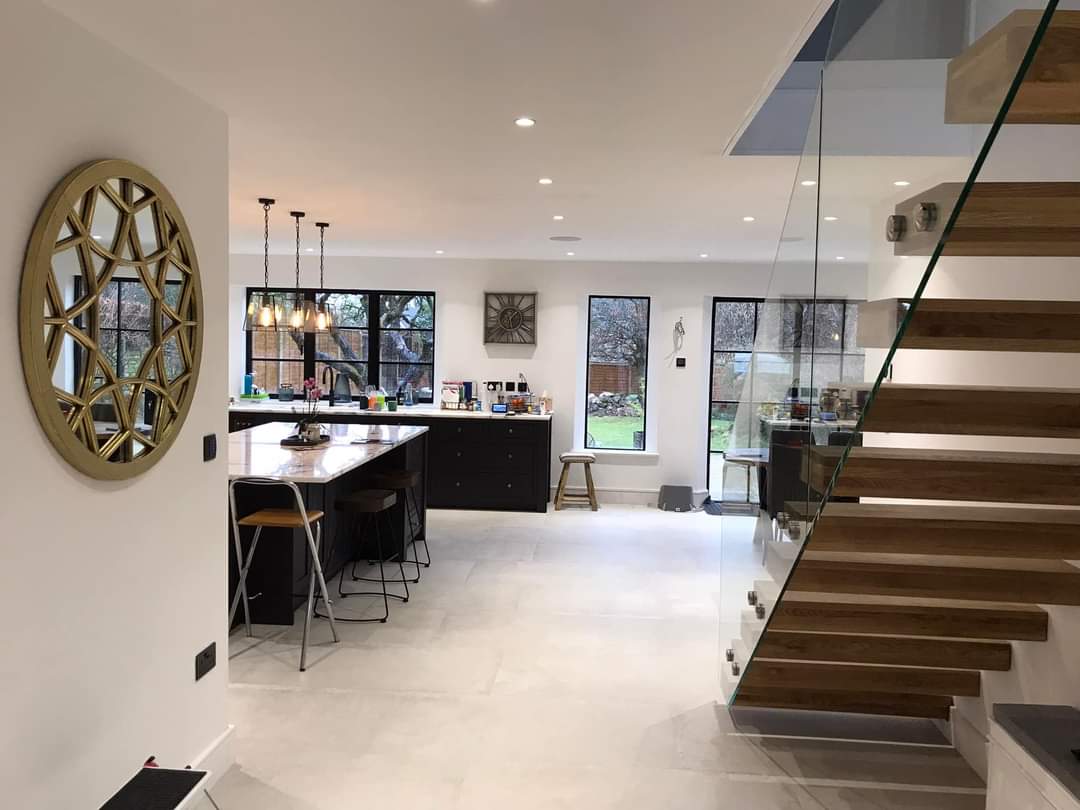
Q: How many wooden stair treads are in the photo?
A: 11